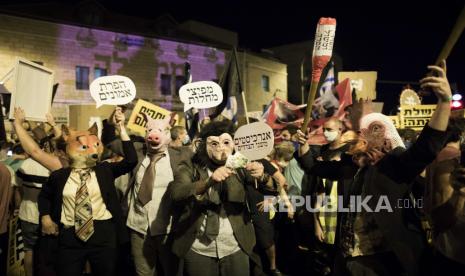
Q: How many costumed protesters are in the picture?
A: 4